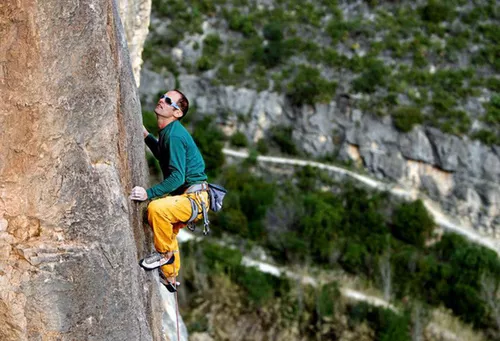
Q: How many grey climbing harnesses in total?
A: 1